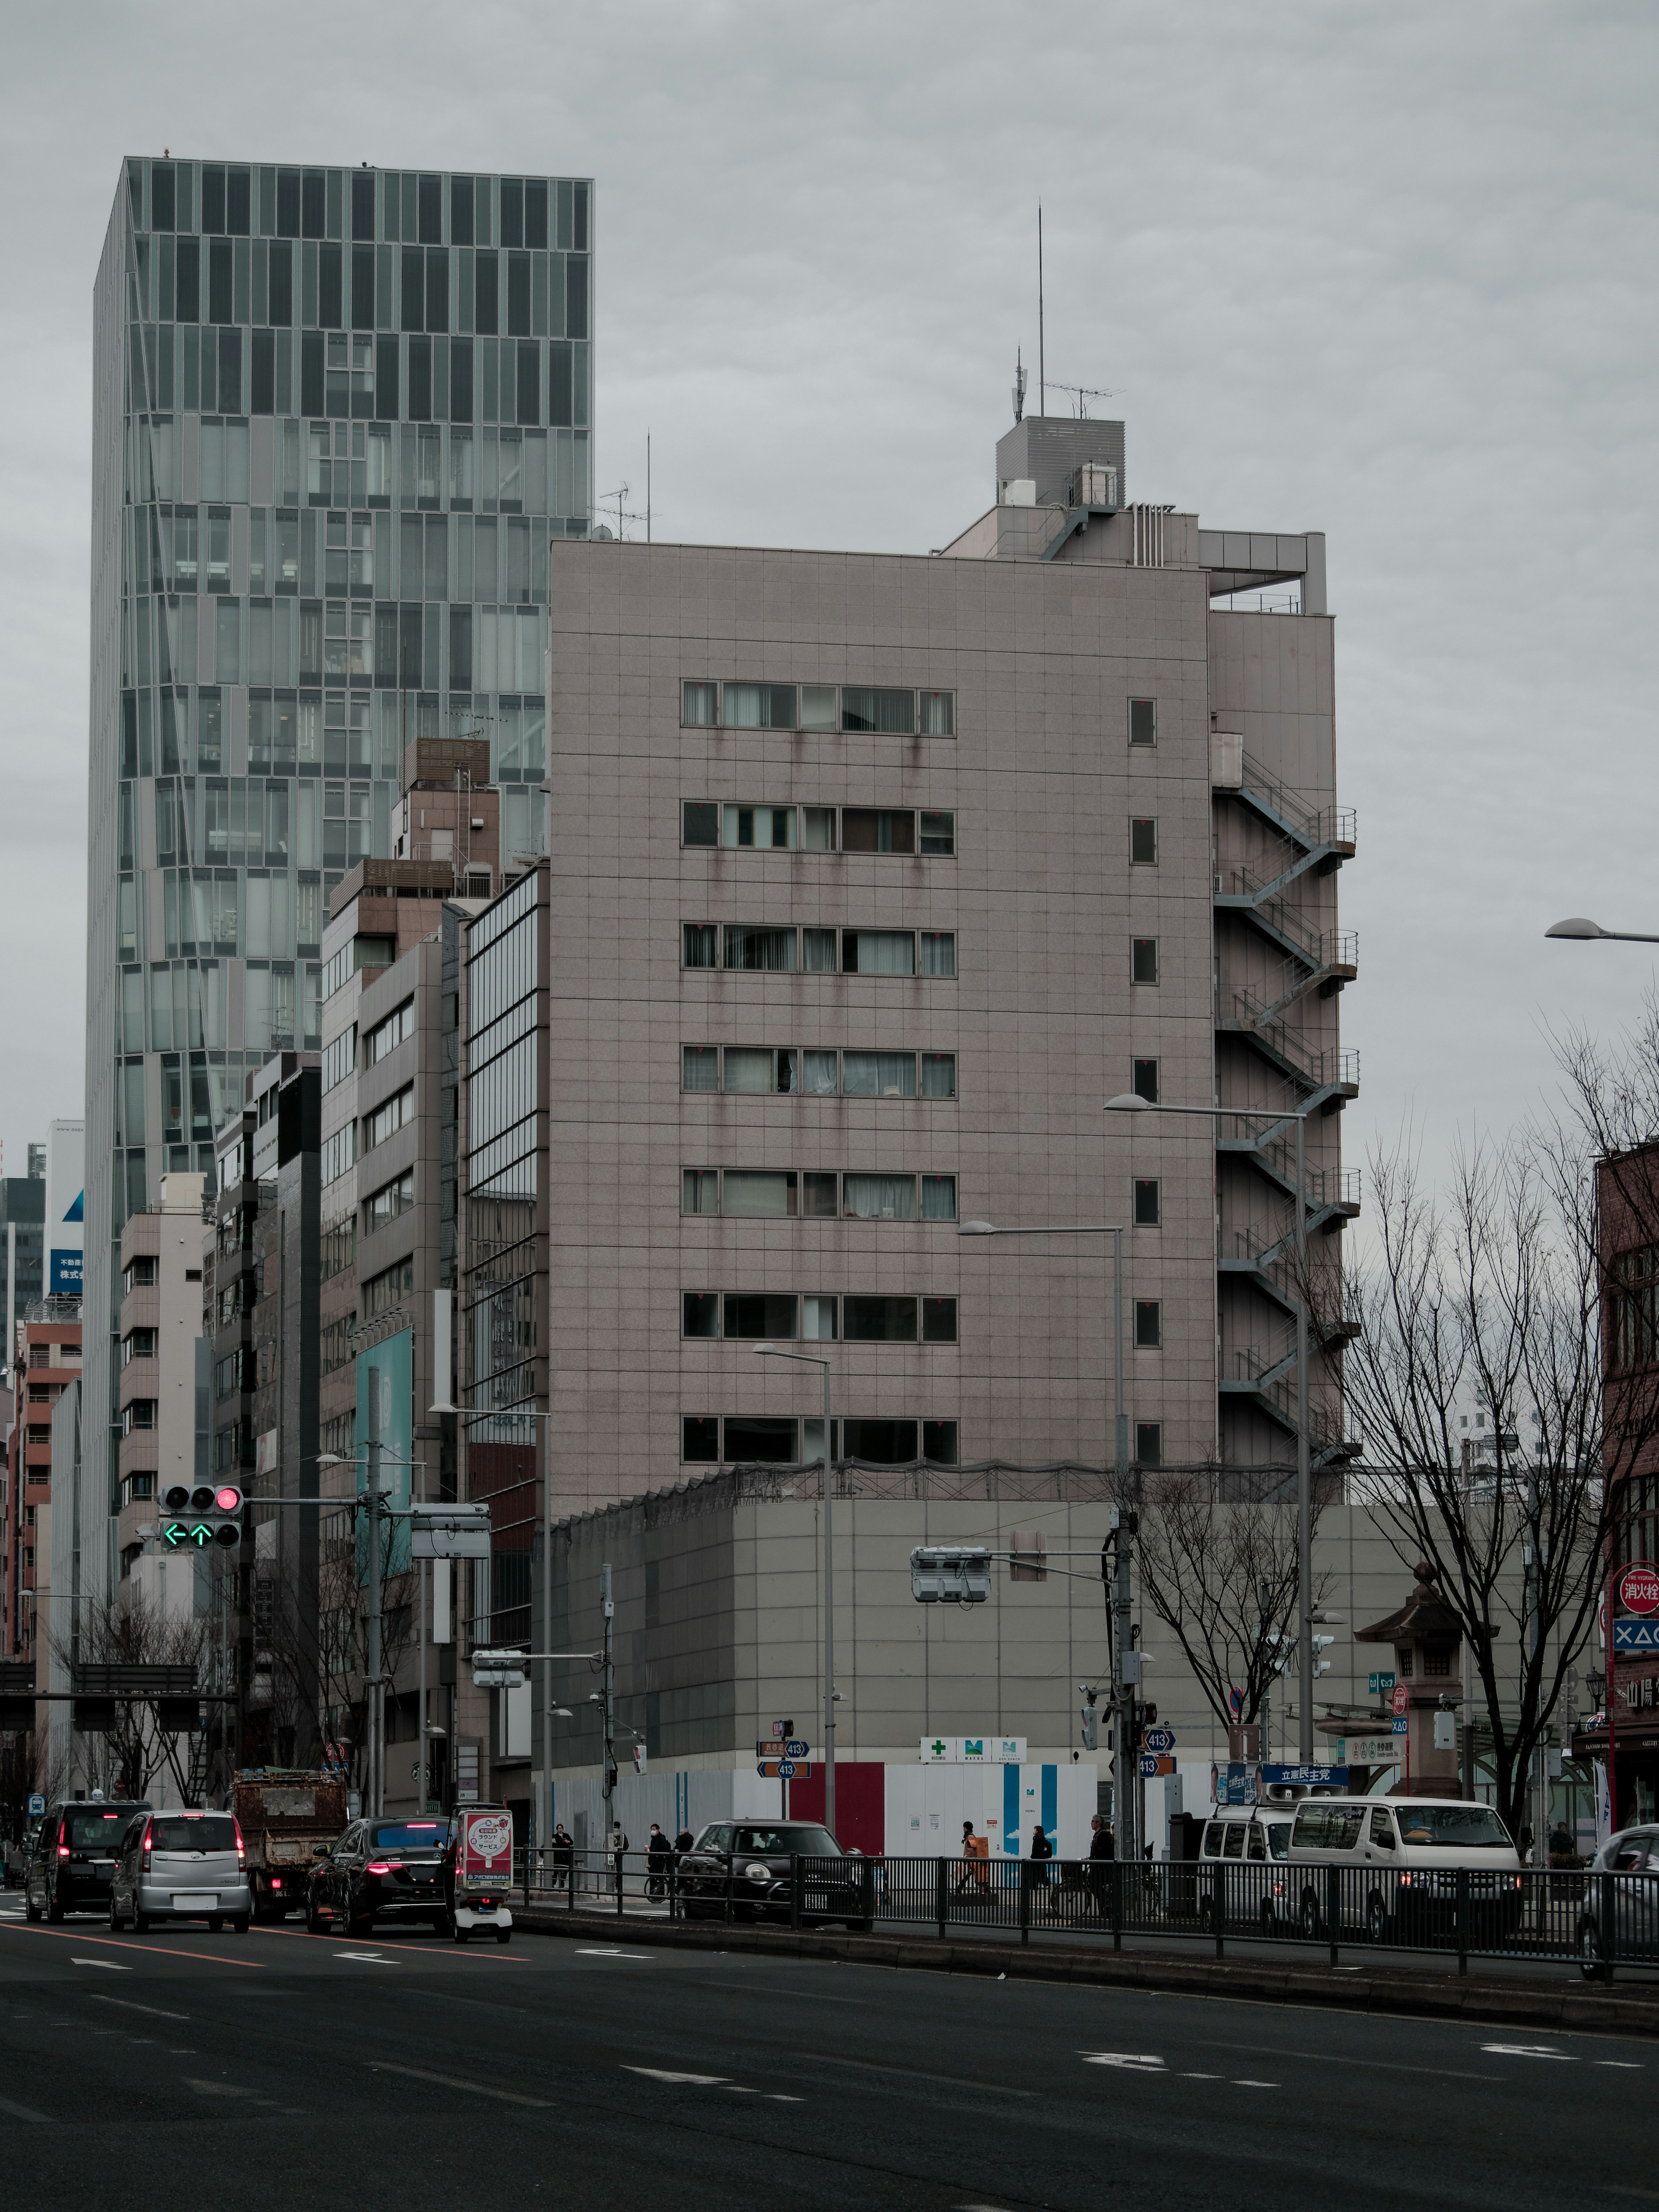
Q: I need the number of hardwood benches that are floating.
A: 0